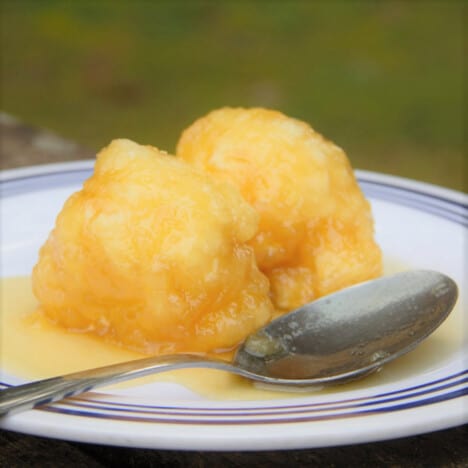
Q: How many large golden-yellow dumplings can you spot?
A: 2